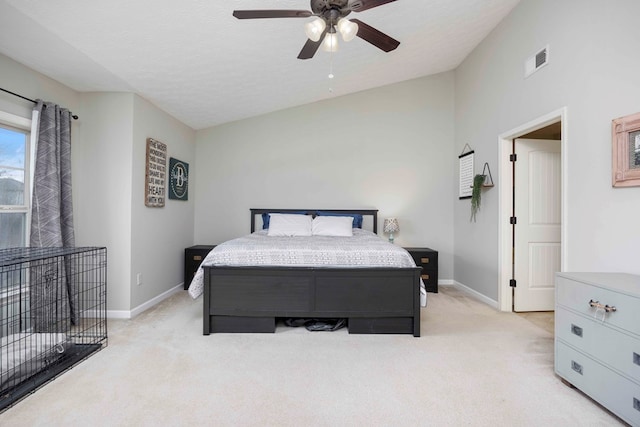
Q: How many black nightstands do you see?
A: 2